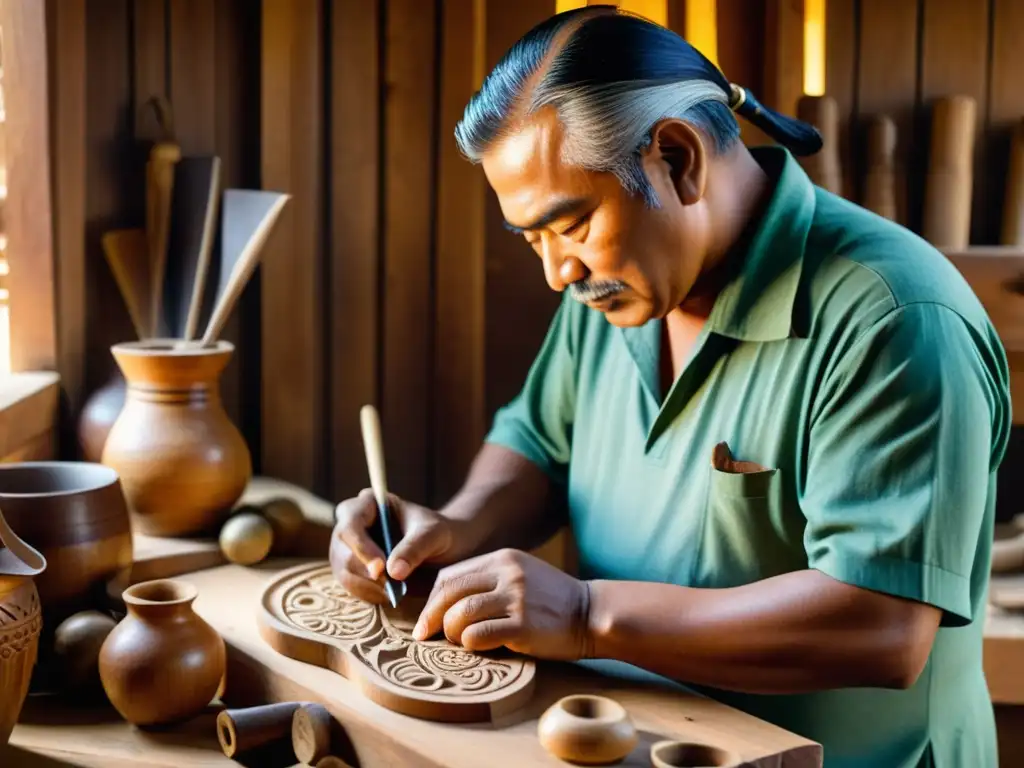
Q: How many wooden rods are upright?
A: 4